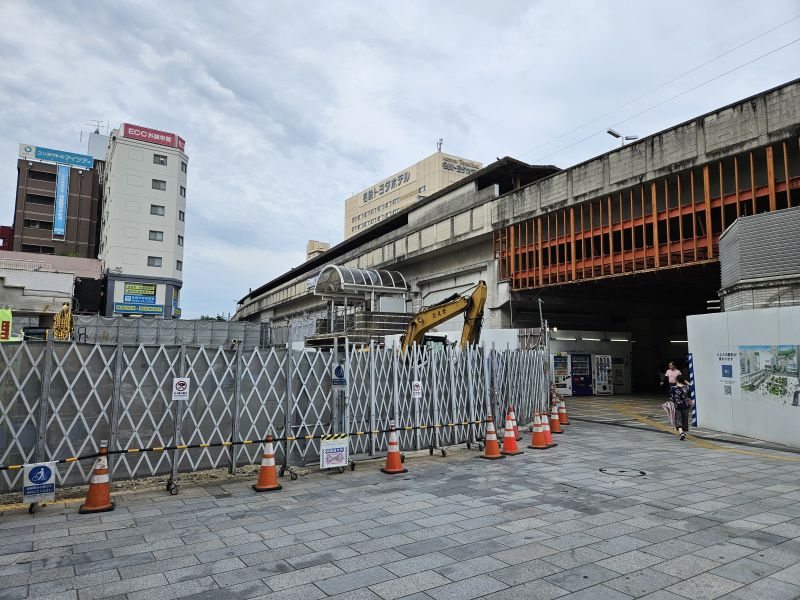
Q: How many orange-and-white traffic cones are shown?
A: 10